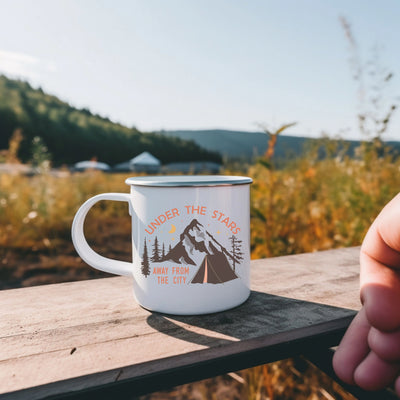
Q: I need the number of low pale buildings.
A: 2